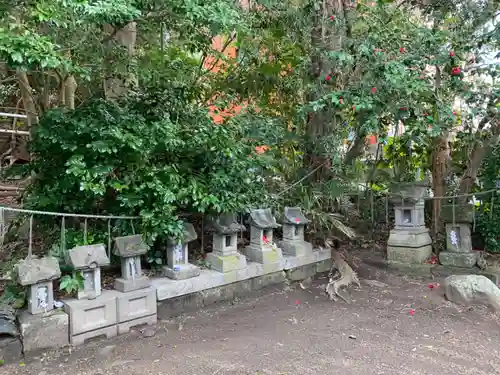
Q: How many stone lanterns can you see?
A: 9